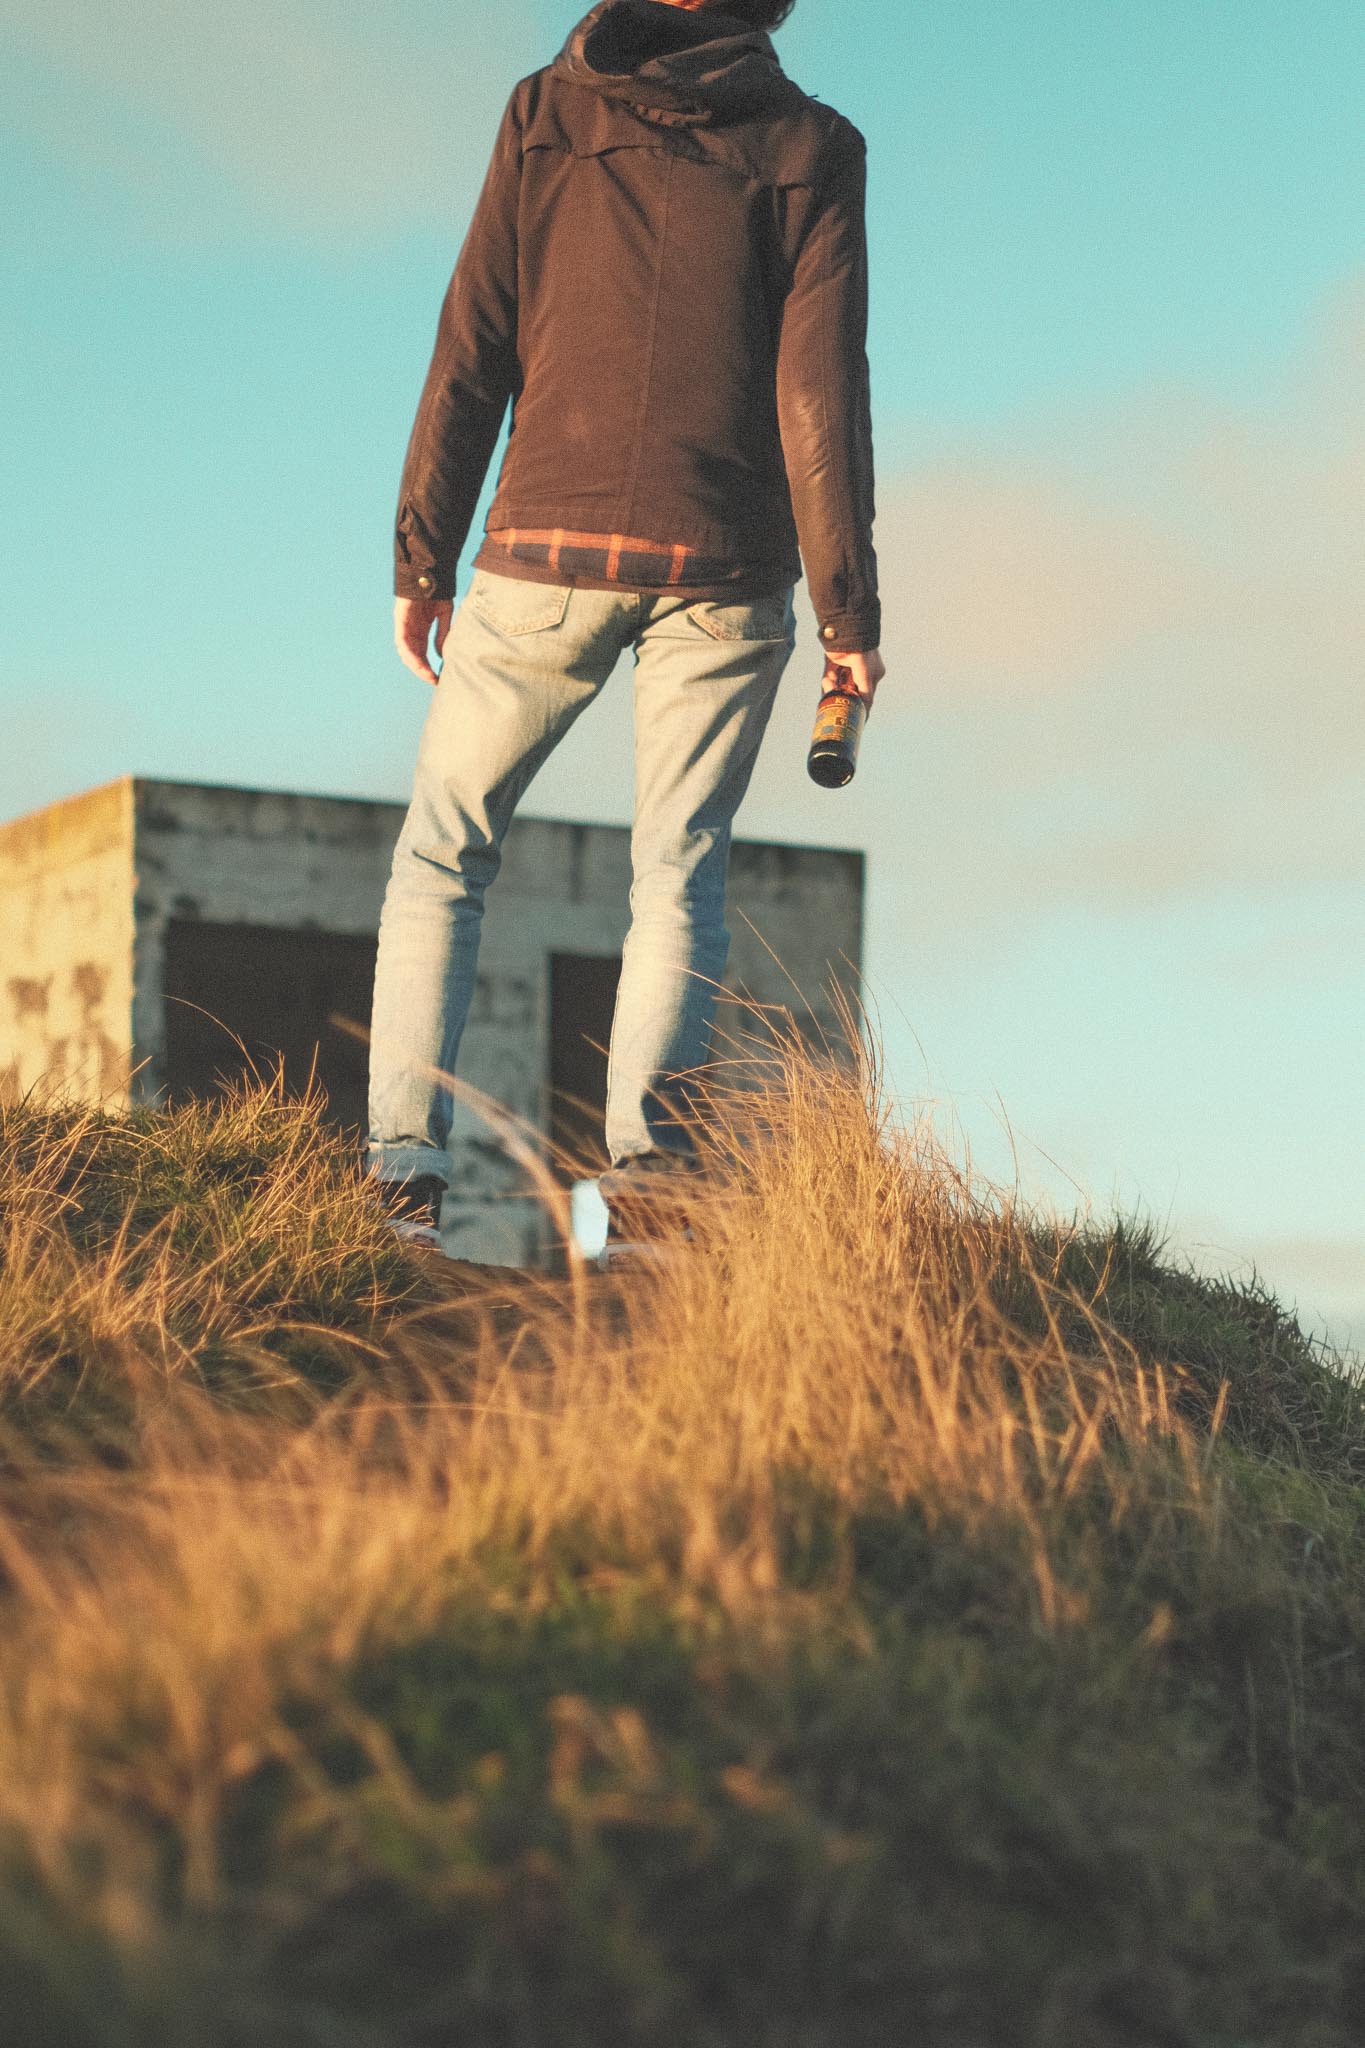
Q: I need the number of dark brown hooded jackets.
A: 1